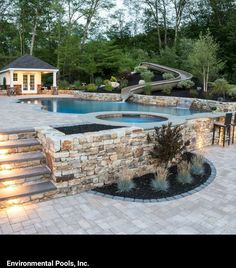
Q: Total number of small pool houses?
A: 1